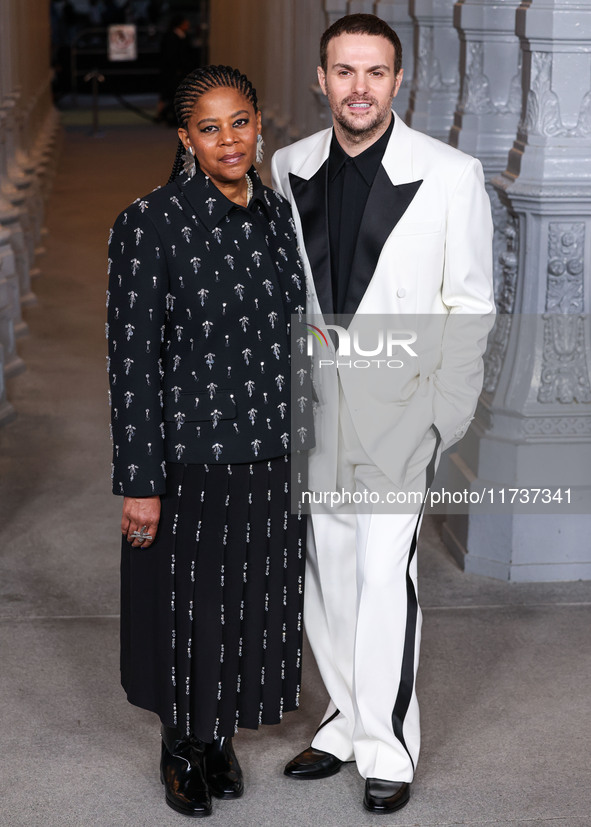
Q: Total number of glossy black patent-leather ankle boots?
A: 2